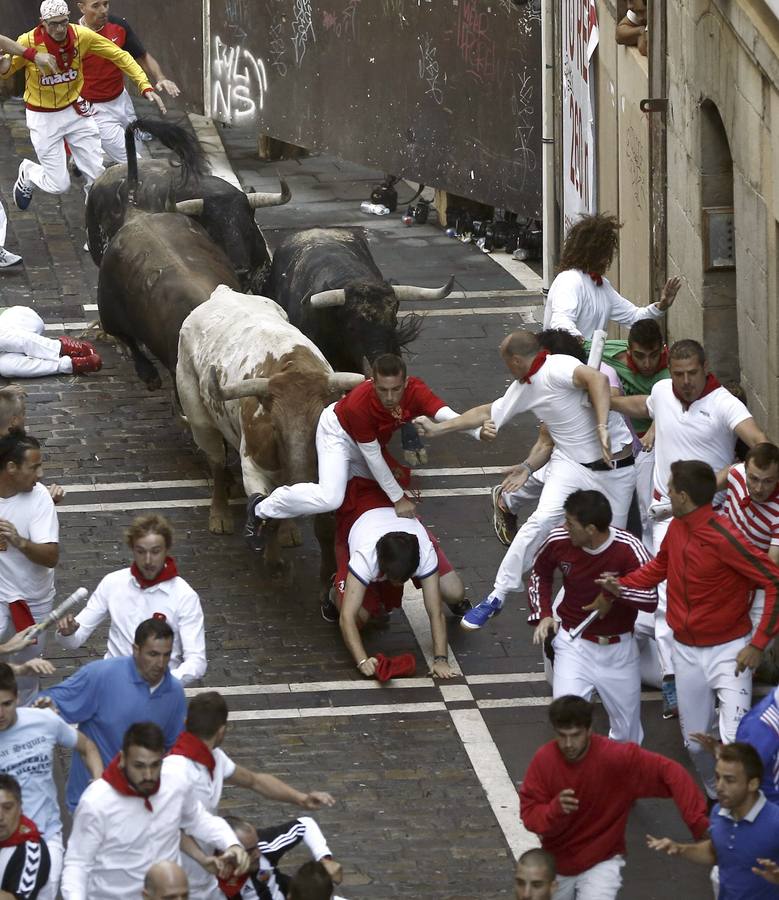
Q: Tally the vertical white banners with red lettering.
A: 1